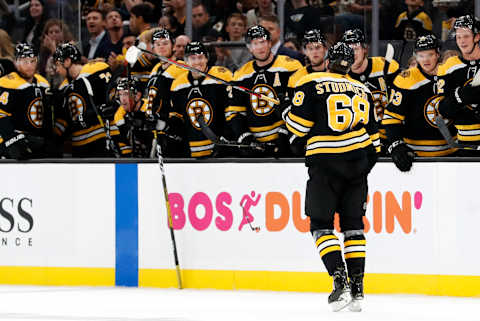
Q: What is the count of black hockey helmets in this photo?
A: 11